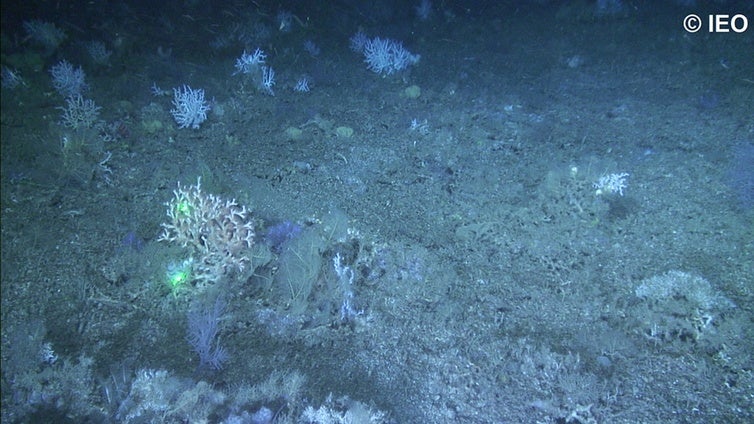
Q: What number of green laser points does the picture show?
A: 2